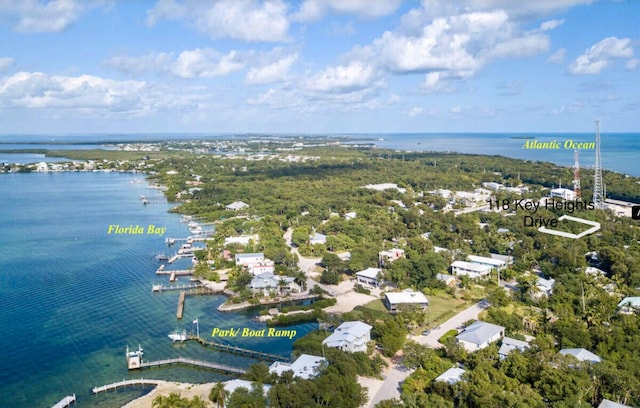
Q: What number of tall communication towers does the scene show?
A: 2